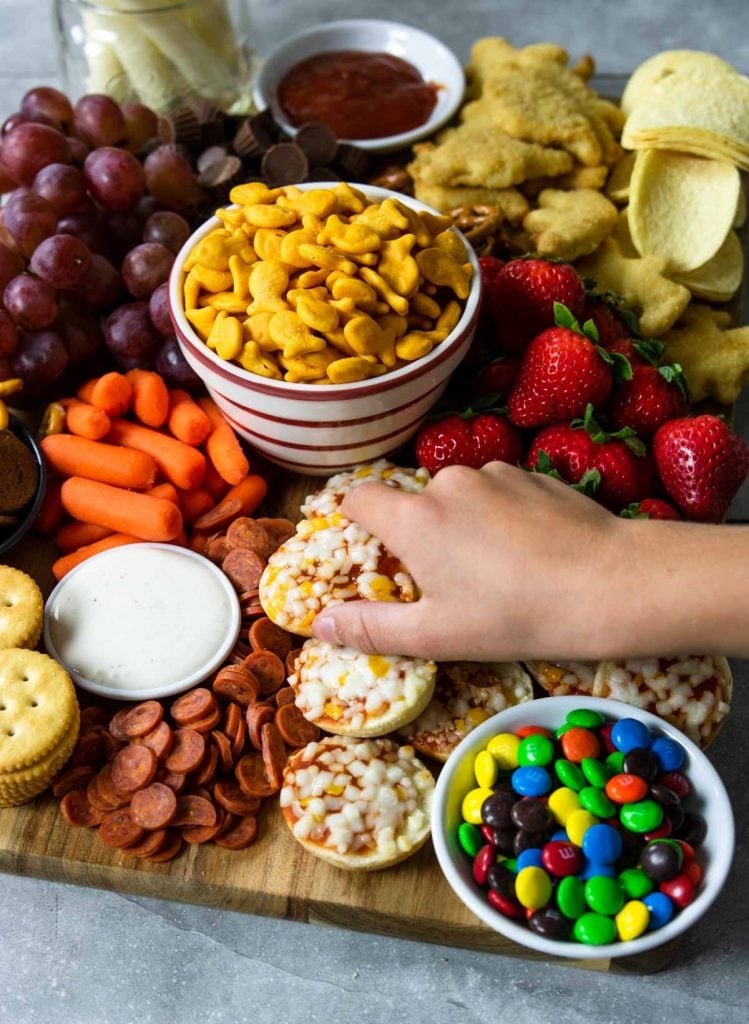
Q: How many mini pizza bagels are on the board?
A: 7